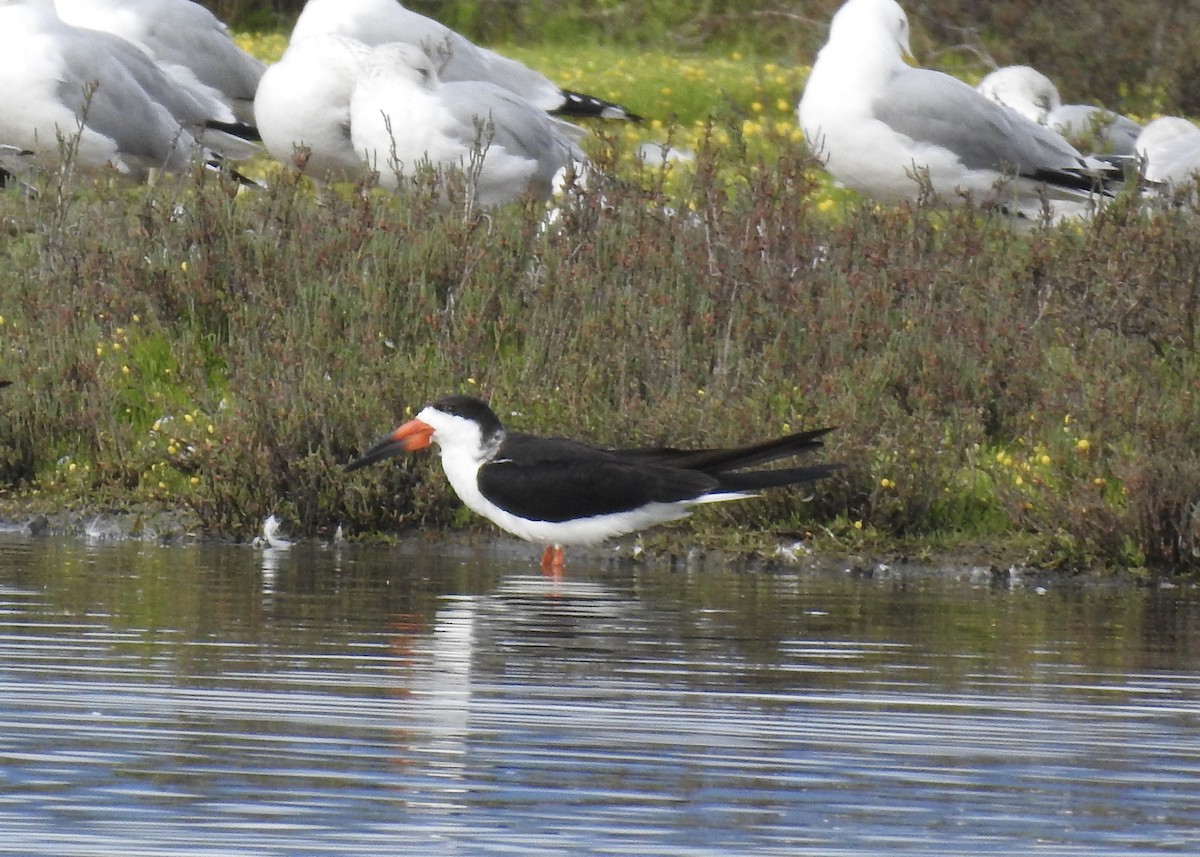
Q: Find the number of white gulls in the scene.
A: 8